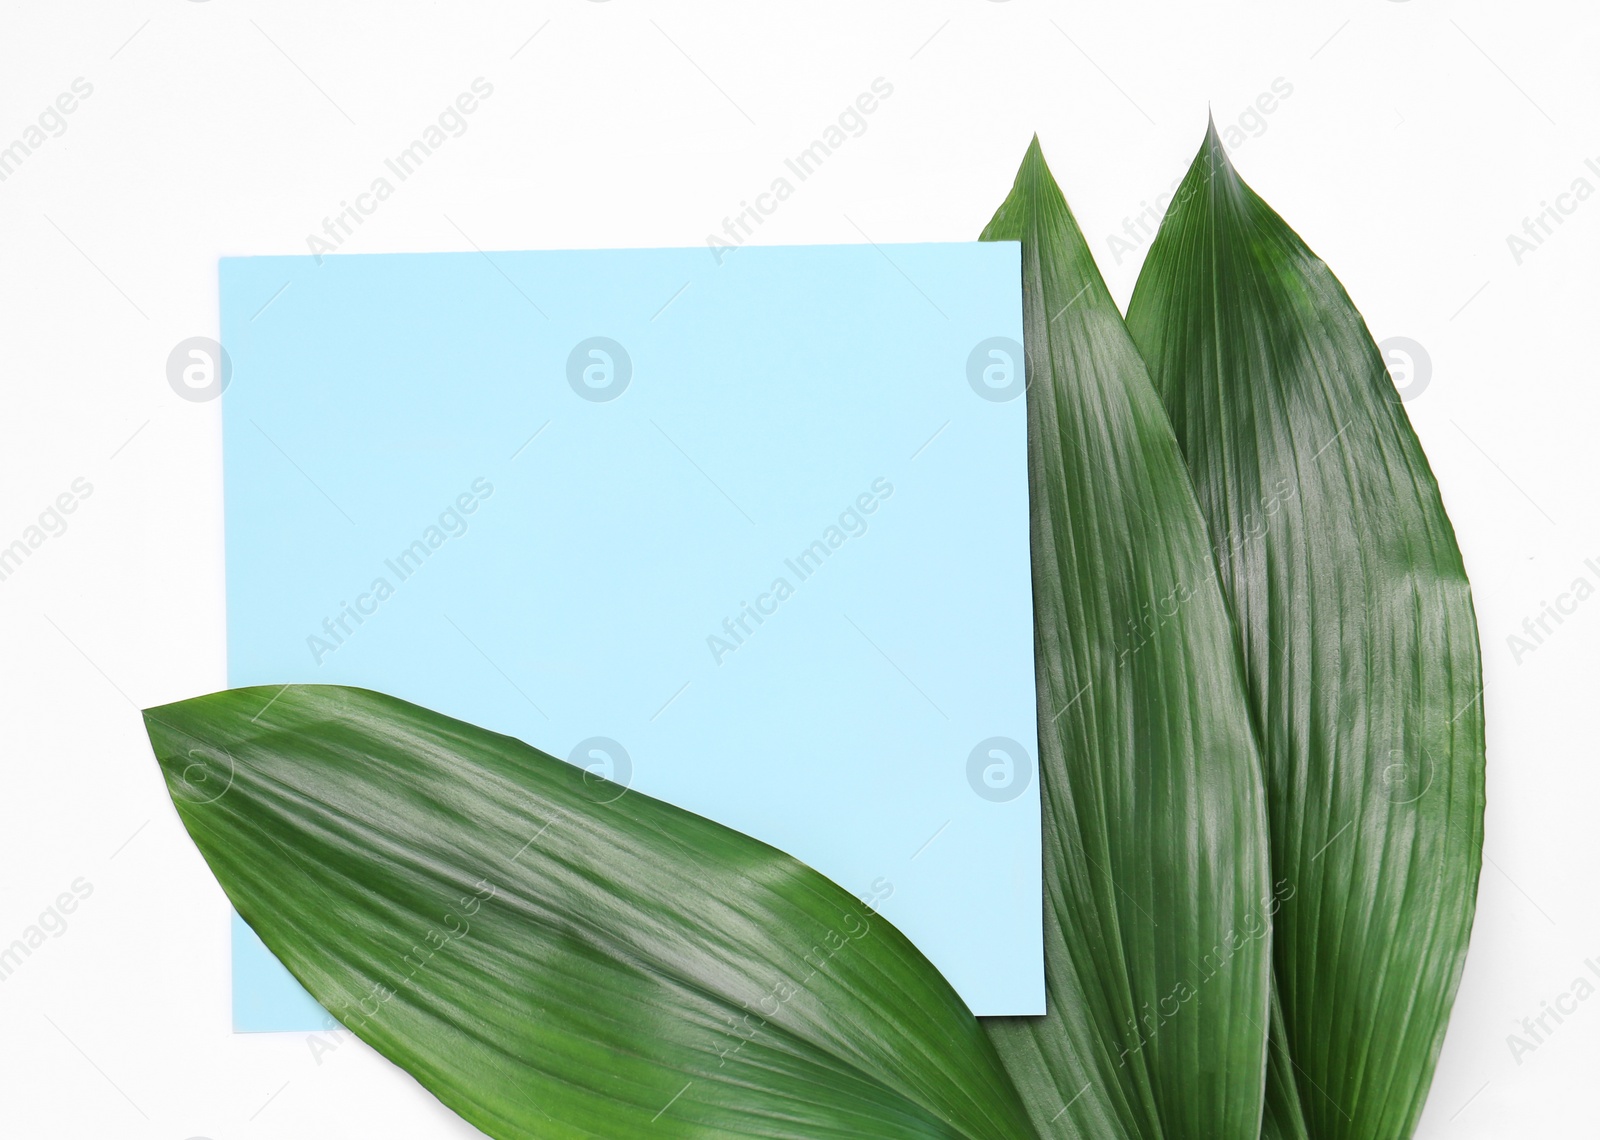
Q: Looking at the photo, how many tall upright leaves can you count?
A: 2